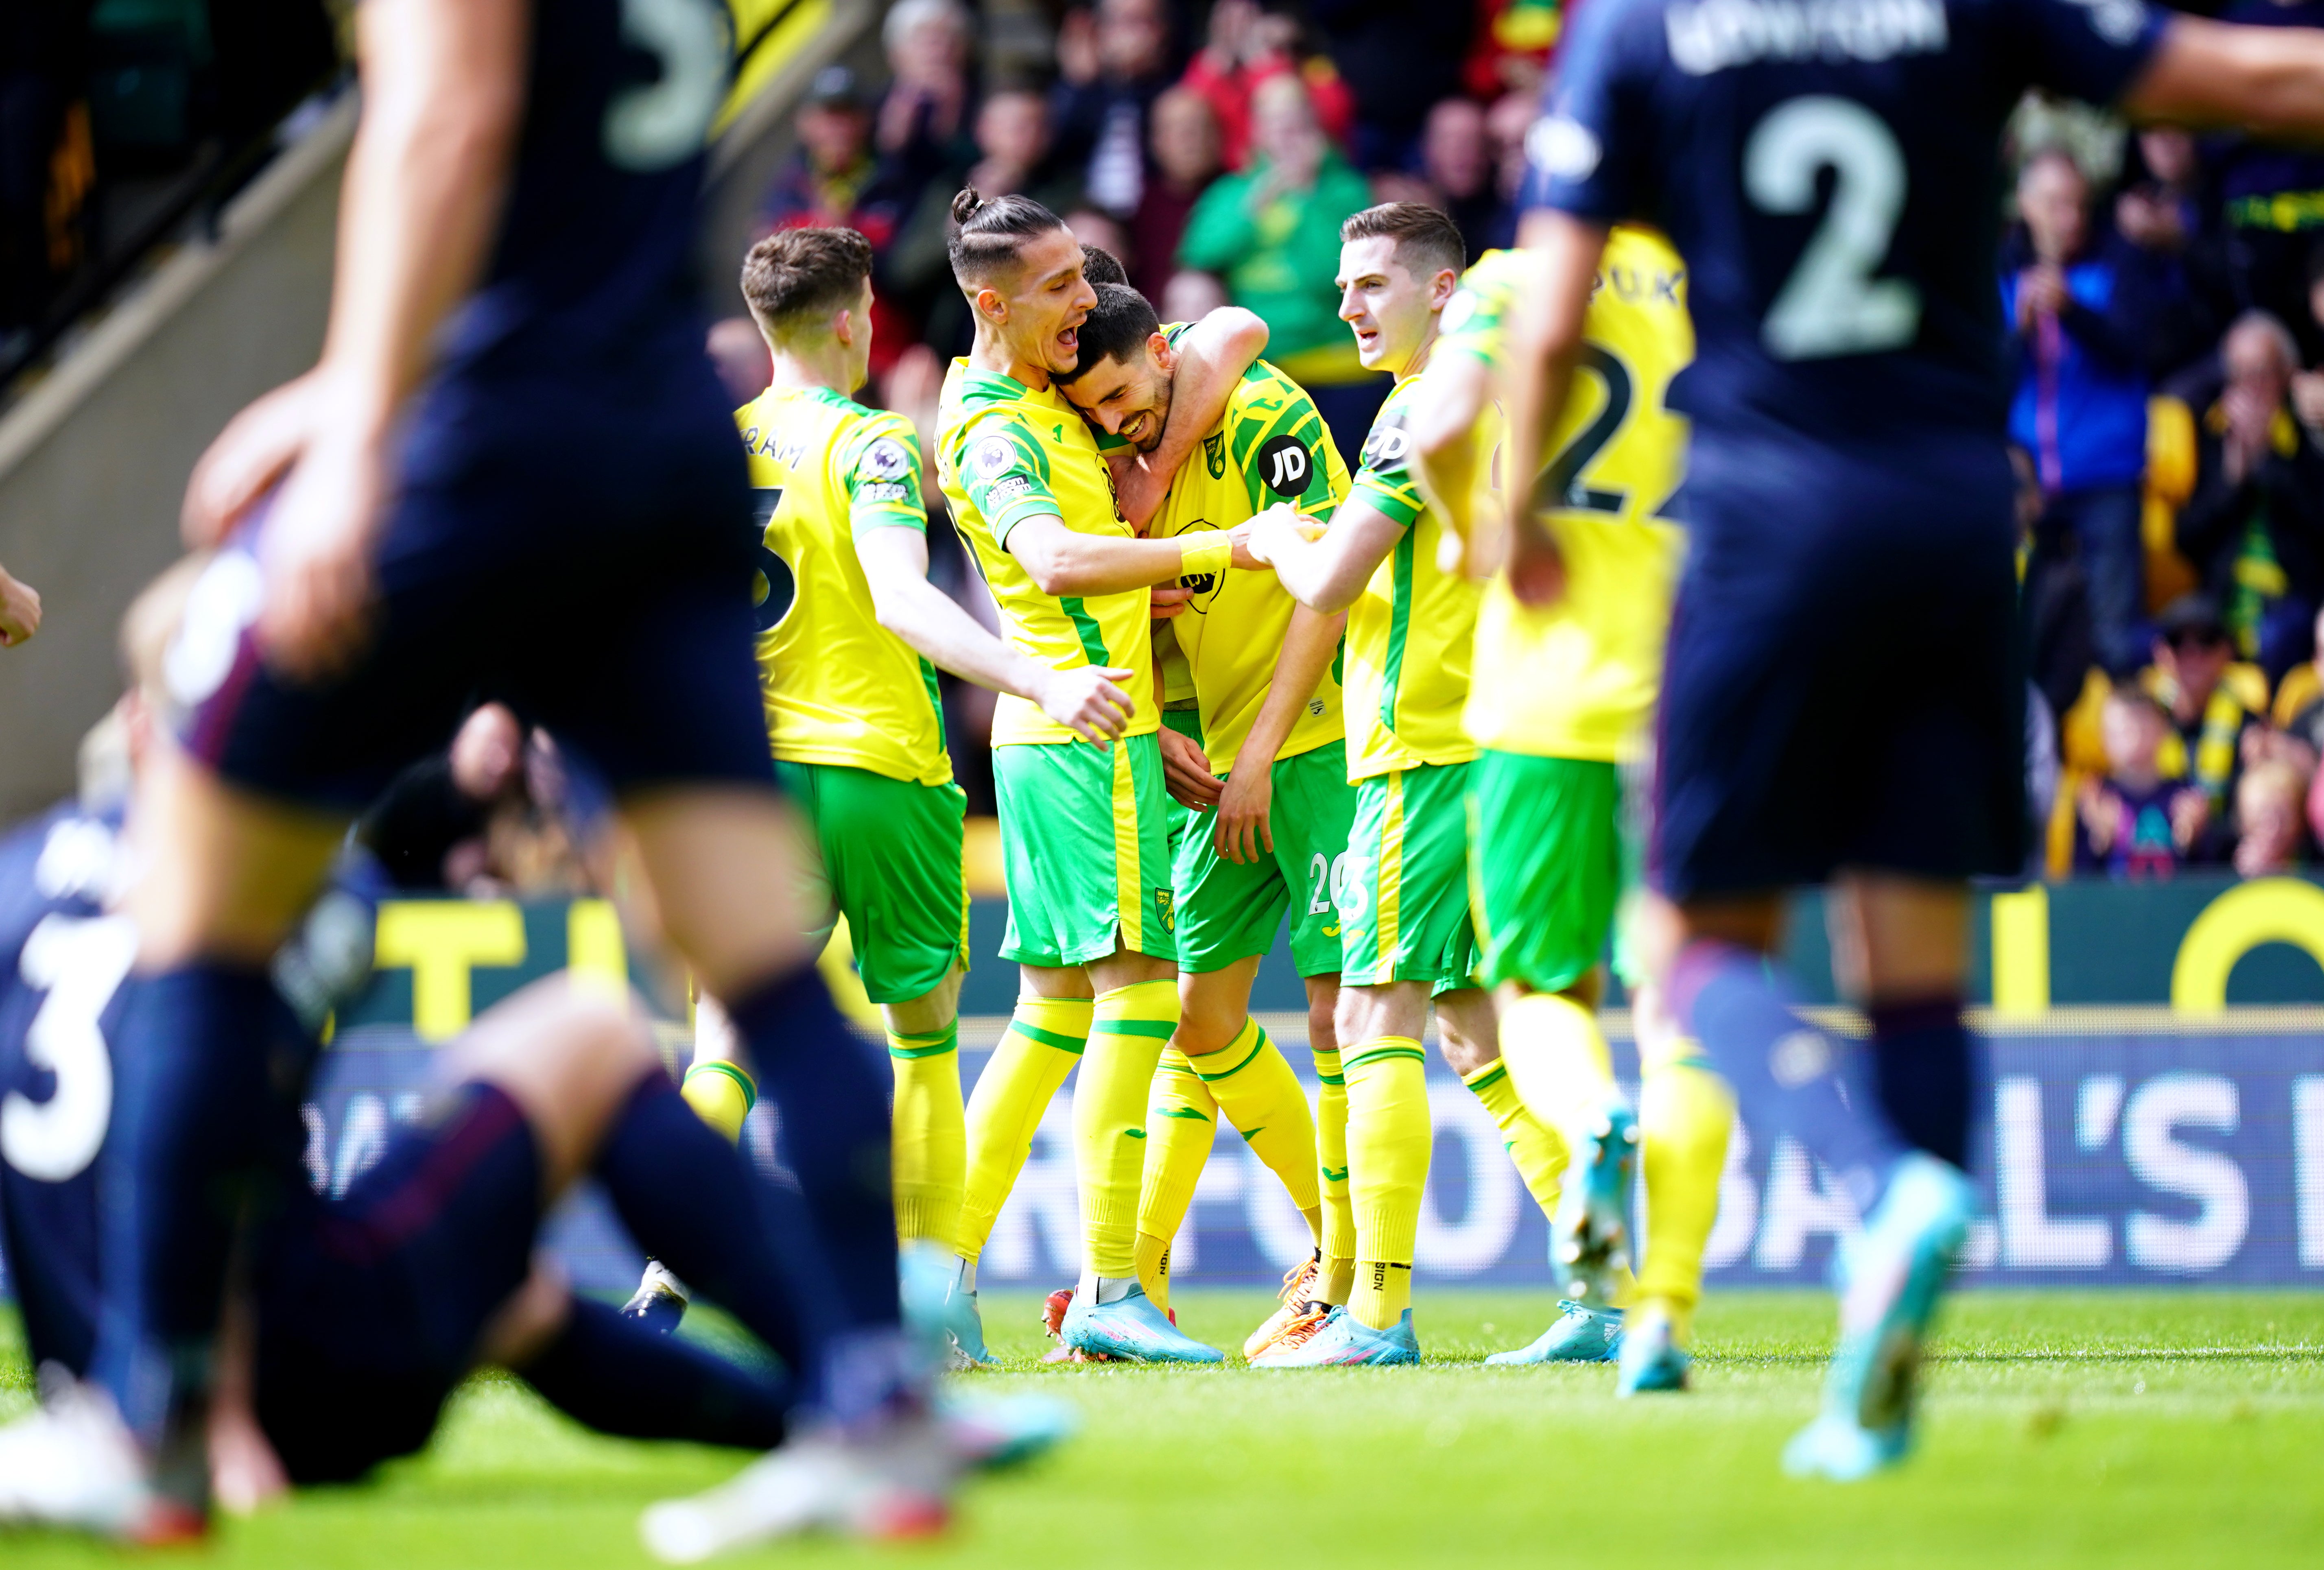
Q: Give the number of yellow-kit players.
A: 6